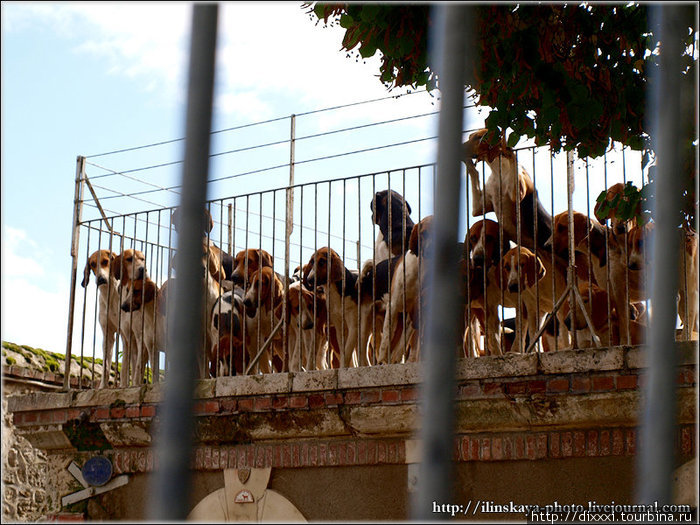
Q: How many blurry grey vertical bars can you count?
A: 3